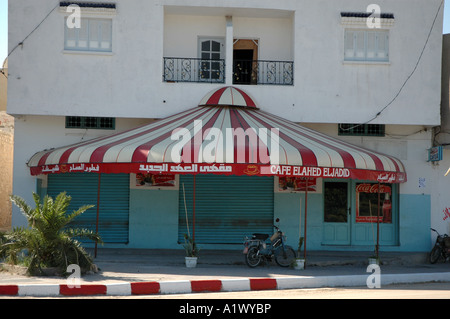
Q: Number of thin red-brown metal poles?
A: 4